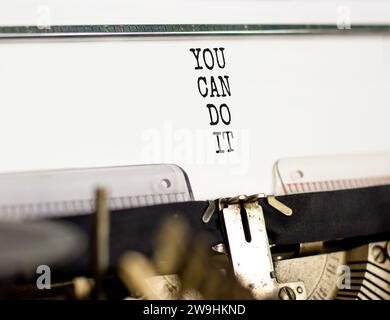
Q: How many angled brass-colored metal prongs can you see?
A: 2